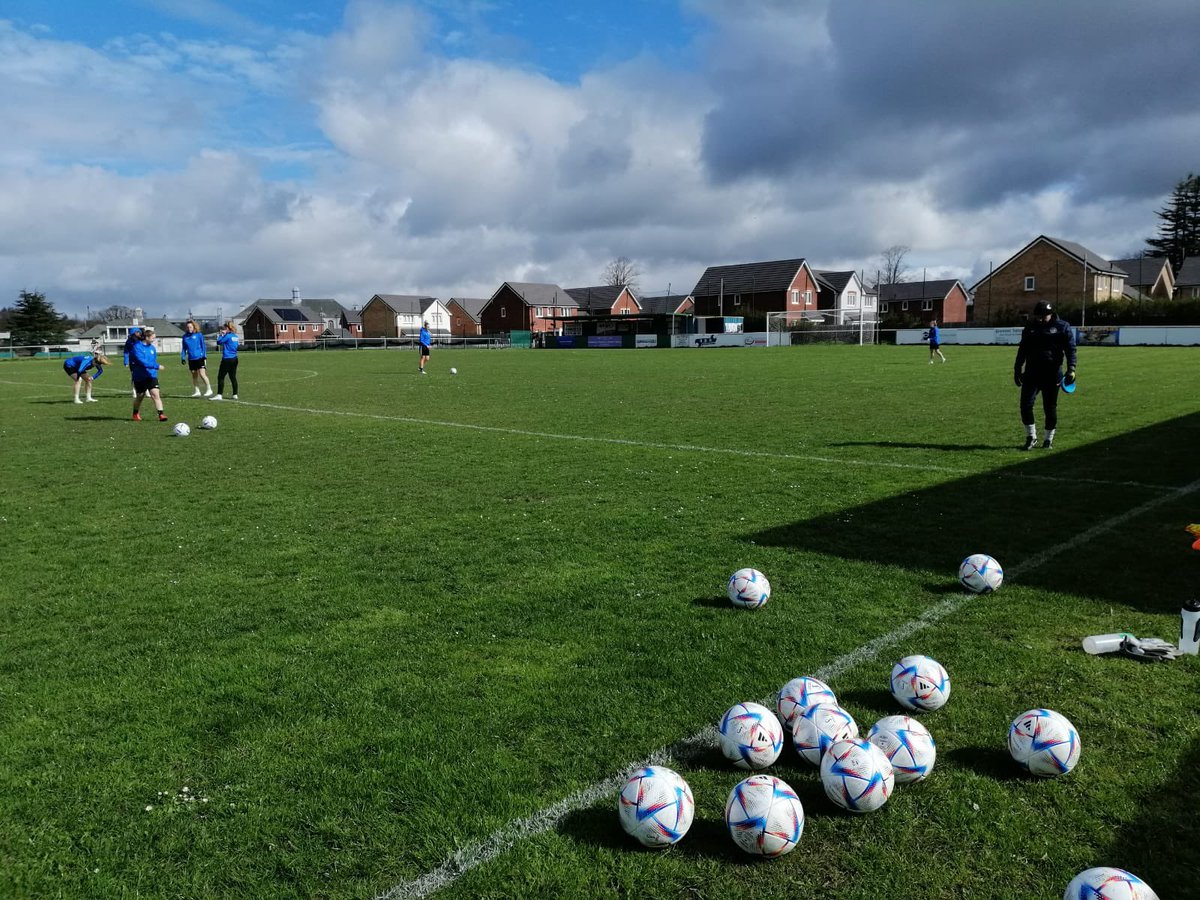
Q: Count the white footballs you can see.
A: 15